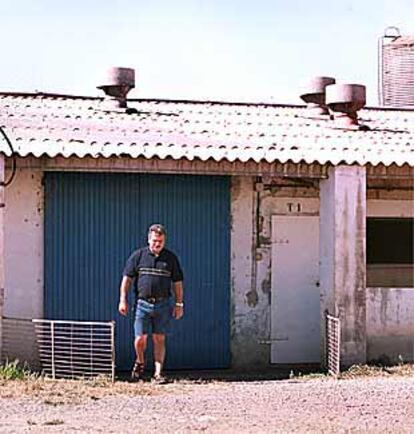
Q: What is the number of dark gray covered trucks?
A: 0